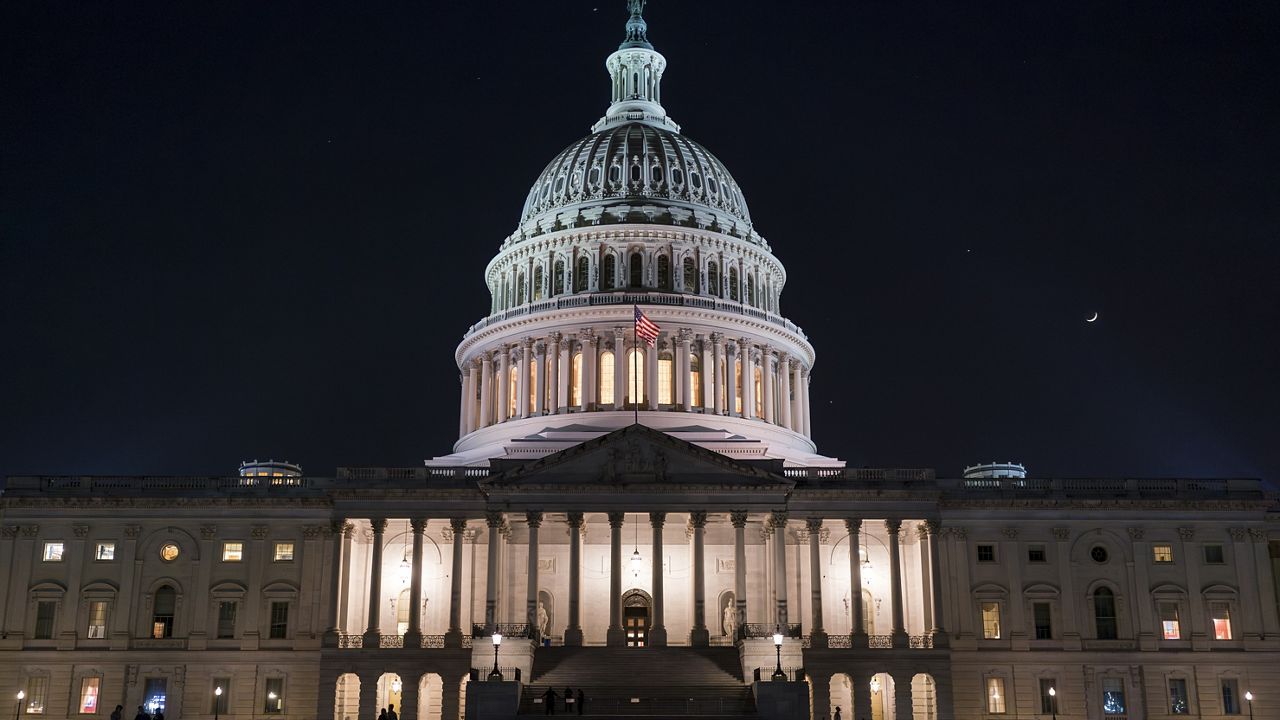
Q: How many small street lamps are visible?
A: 4